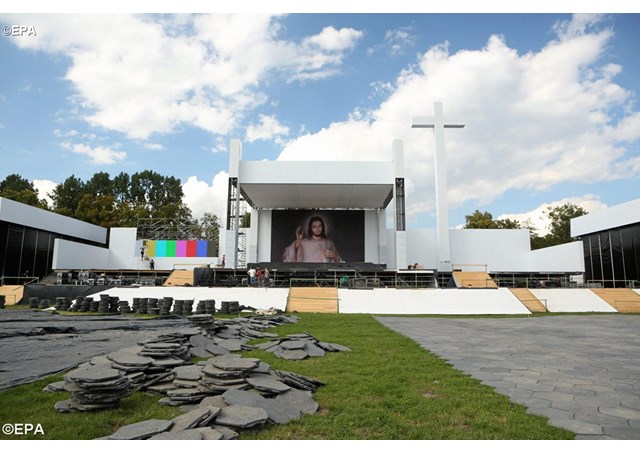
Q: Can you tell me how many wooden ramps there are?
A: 6